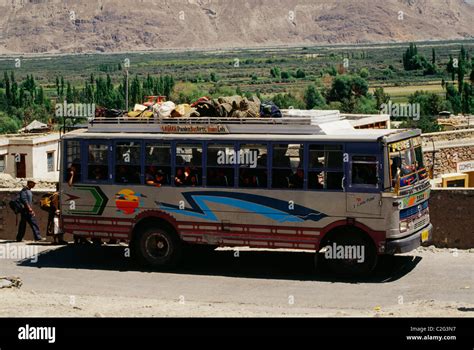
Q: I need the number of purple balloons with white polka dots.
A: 0